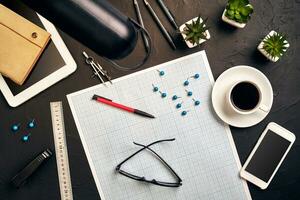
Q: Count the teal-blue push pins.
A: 13